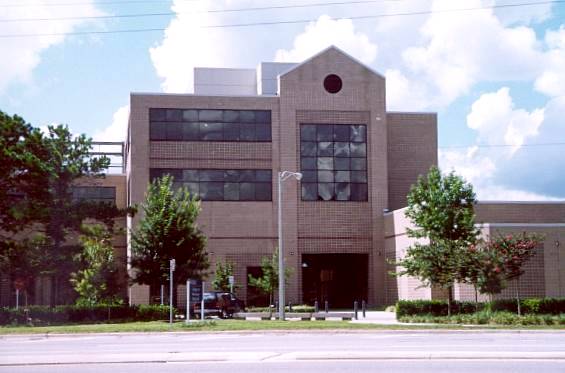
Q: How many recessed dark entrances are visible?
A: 1